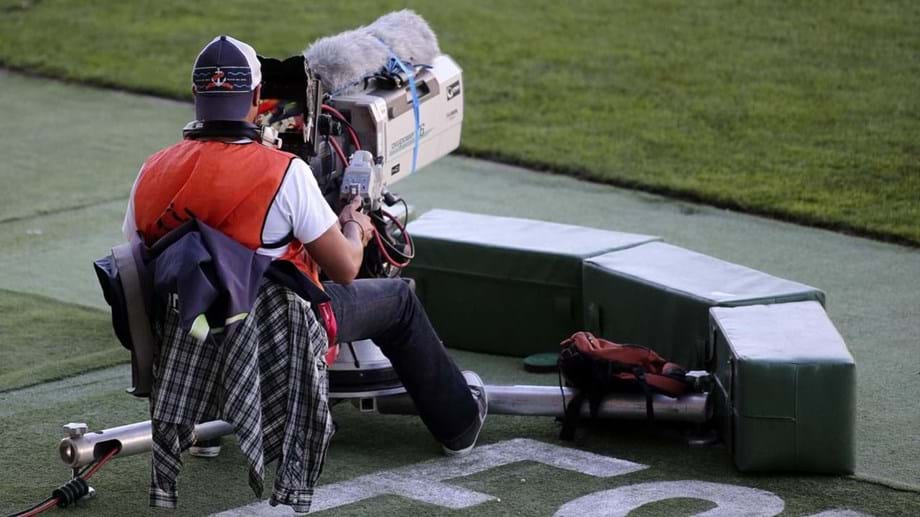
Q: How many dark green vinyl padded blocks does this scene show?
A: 3